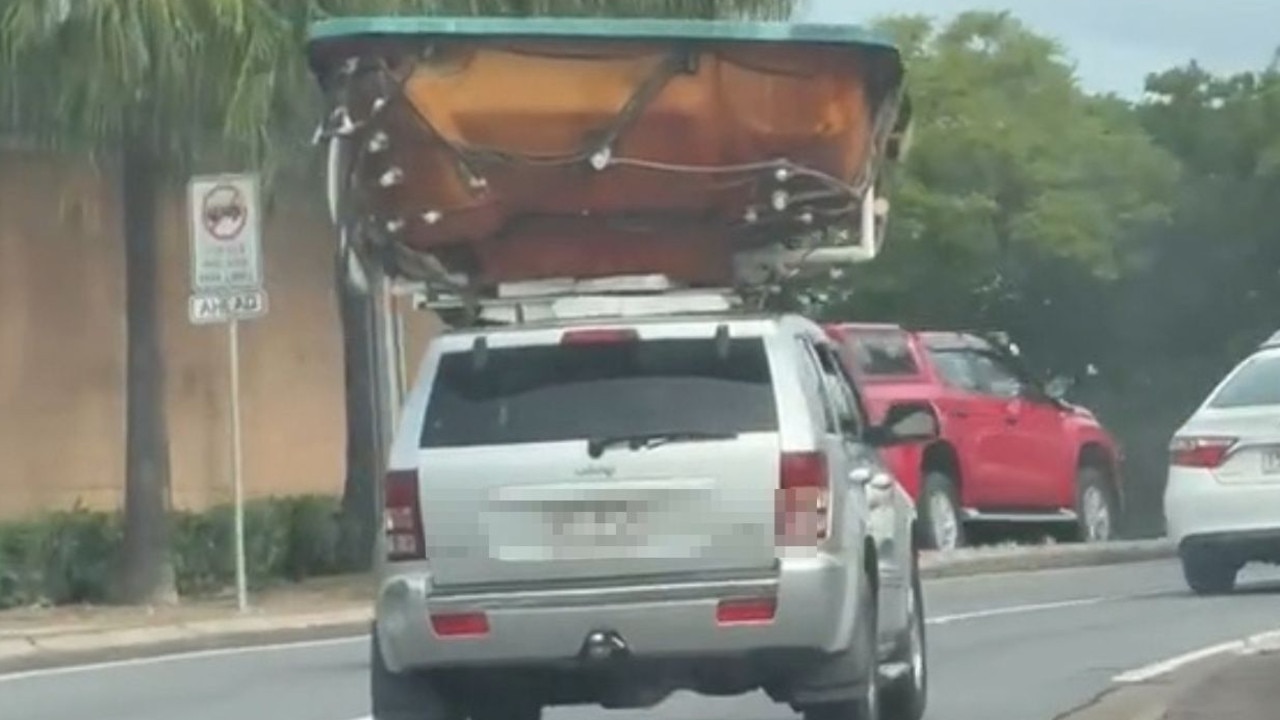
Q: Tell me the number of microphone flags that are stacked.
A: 0